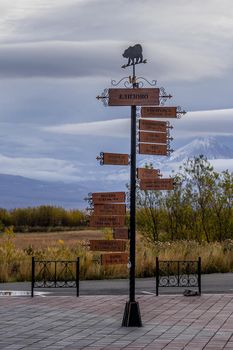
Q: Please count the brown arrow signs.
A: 14